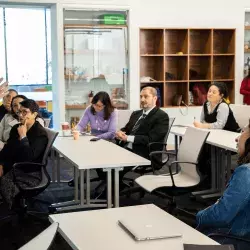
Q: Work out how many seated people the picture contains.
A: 7